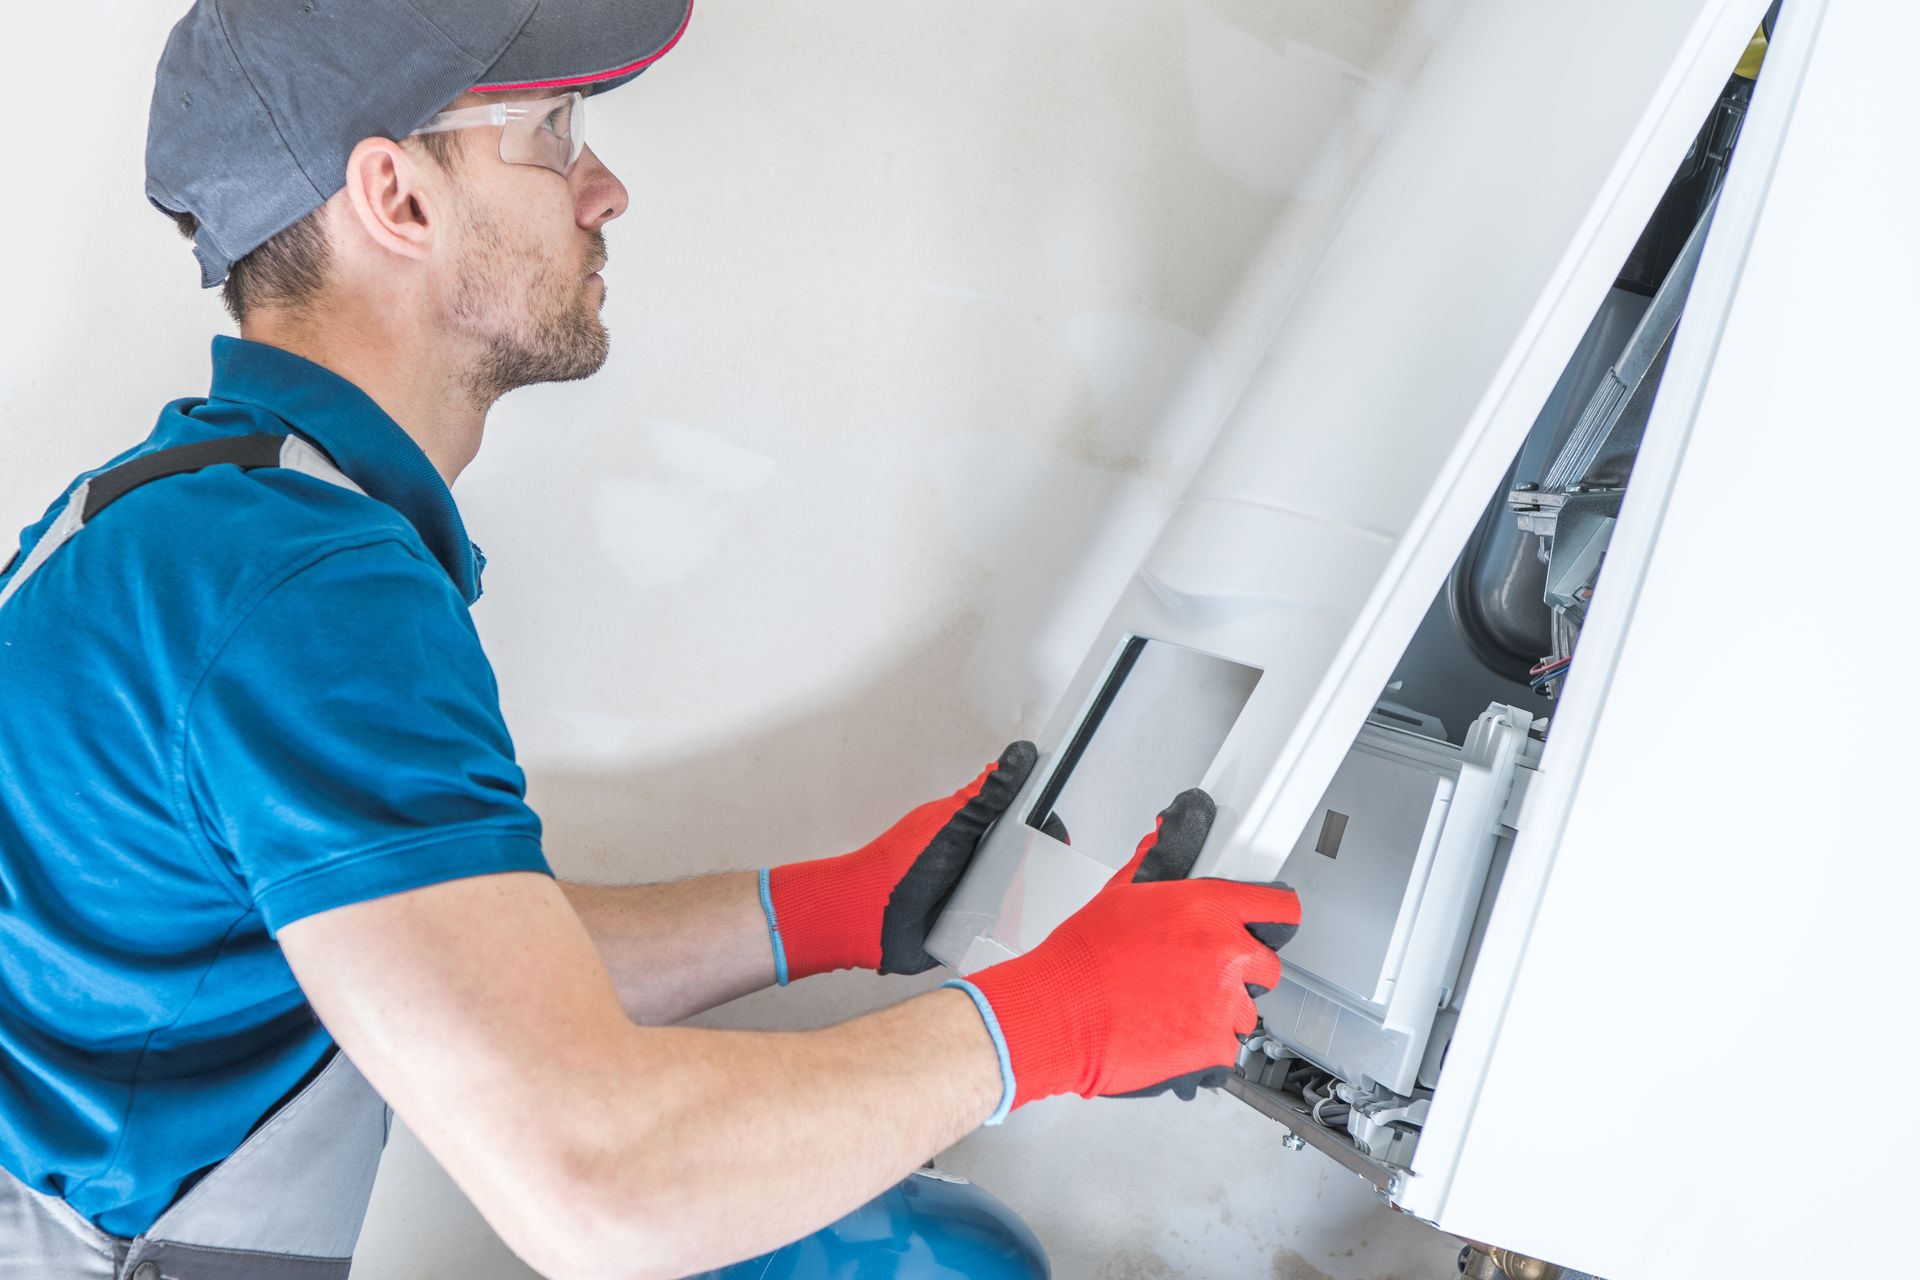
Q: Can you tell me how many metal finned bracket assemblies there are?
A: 1